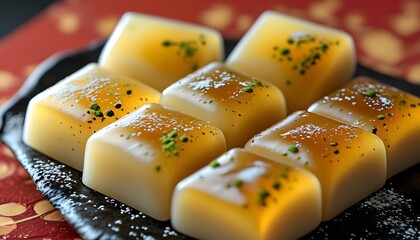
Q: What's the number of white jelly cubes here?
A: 8